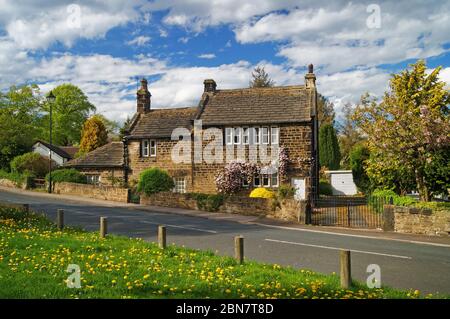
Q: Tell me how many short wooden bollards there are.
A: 6